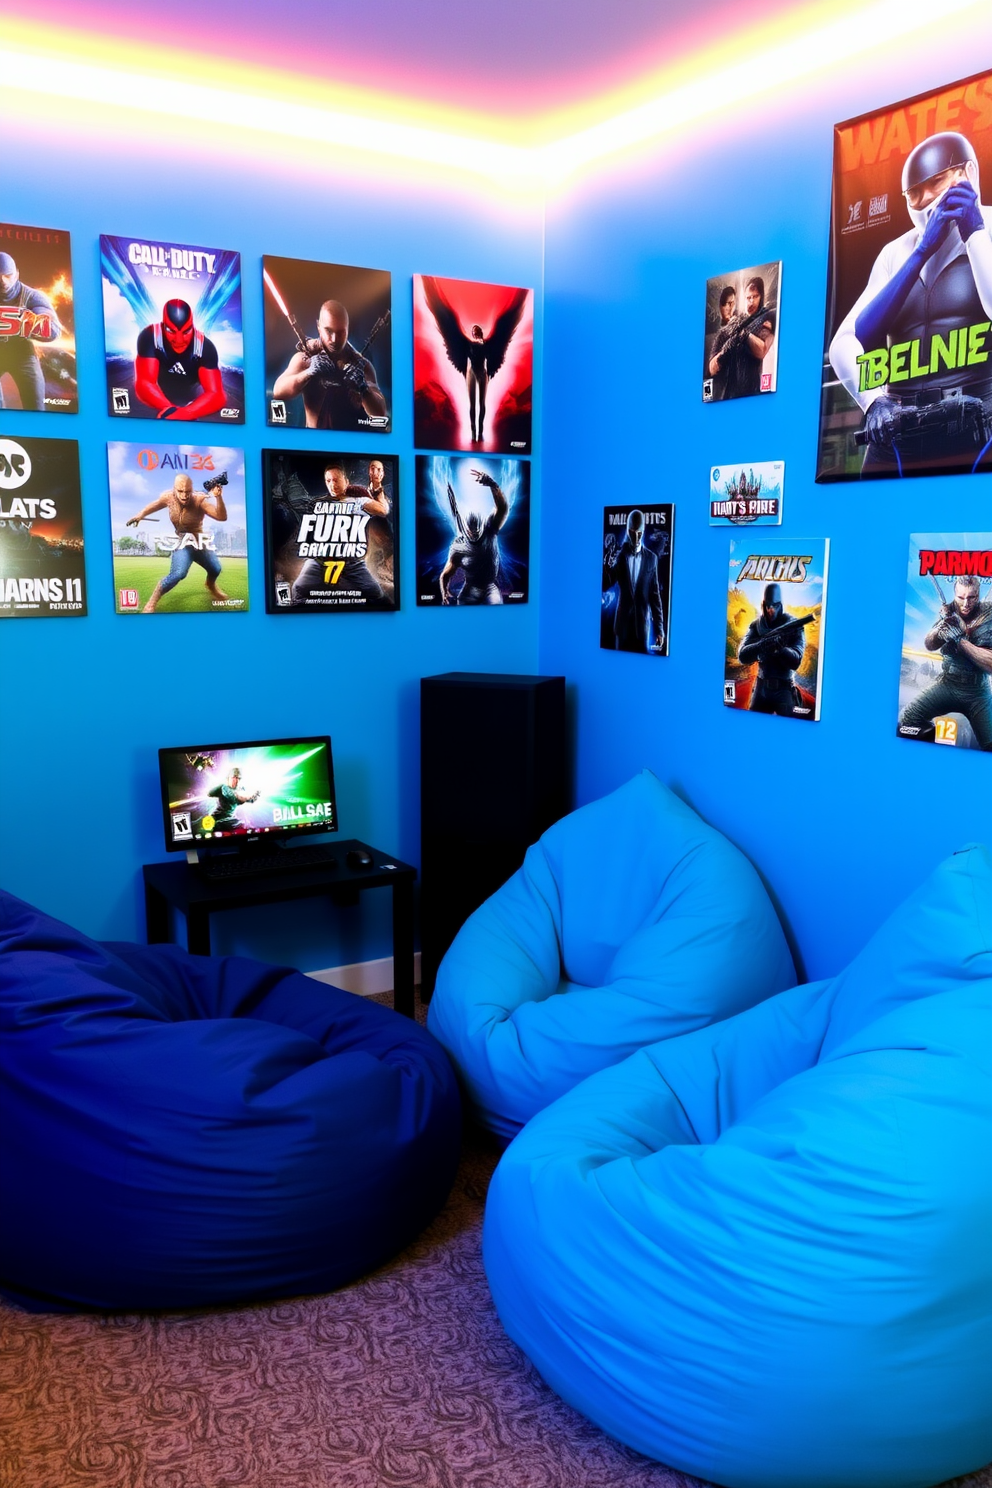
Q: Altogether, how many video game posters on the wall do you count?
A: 14